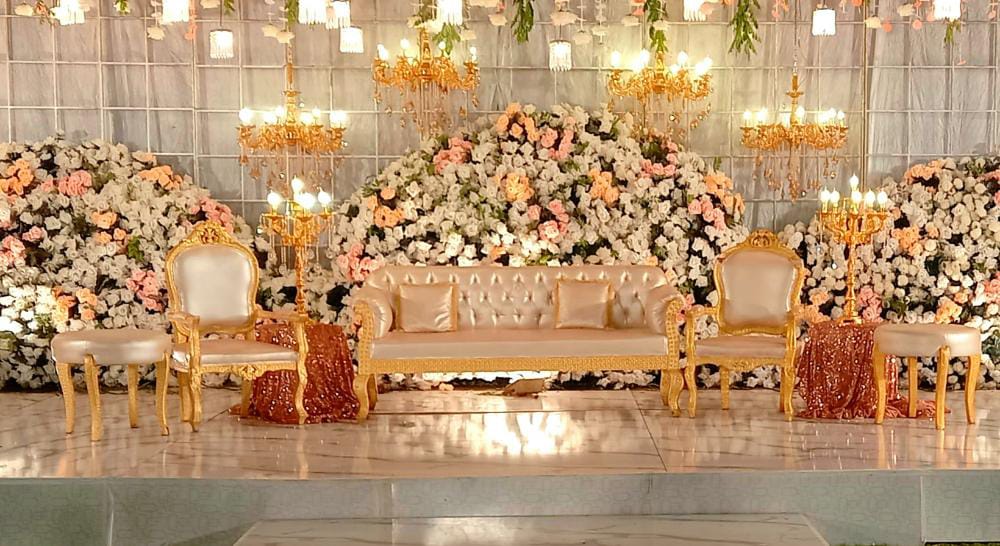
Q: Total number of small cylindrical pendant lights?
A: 11